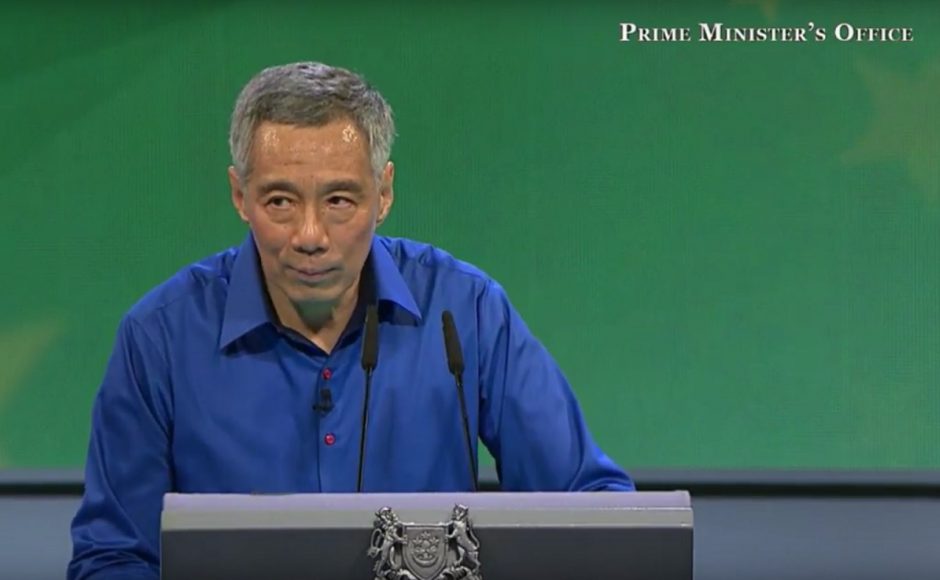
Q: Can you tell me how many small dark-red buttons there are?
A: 2